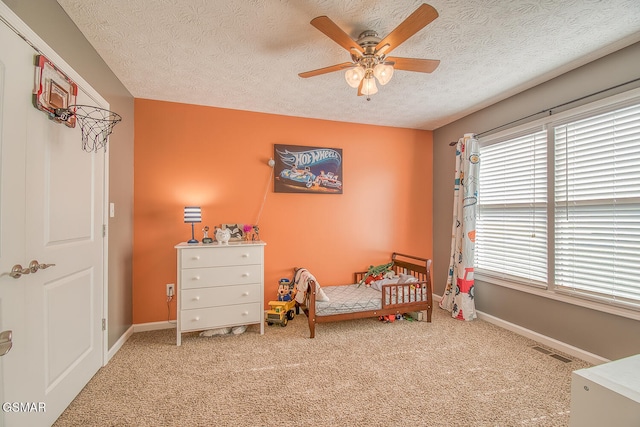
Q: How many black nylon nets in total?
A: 1